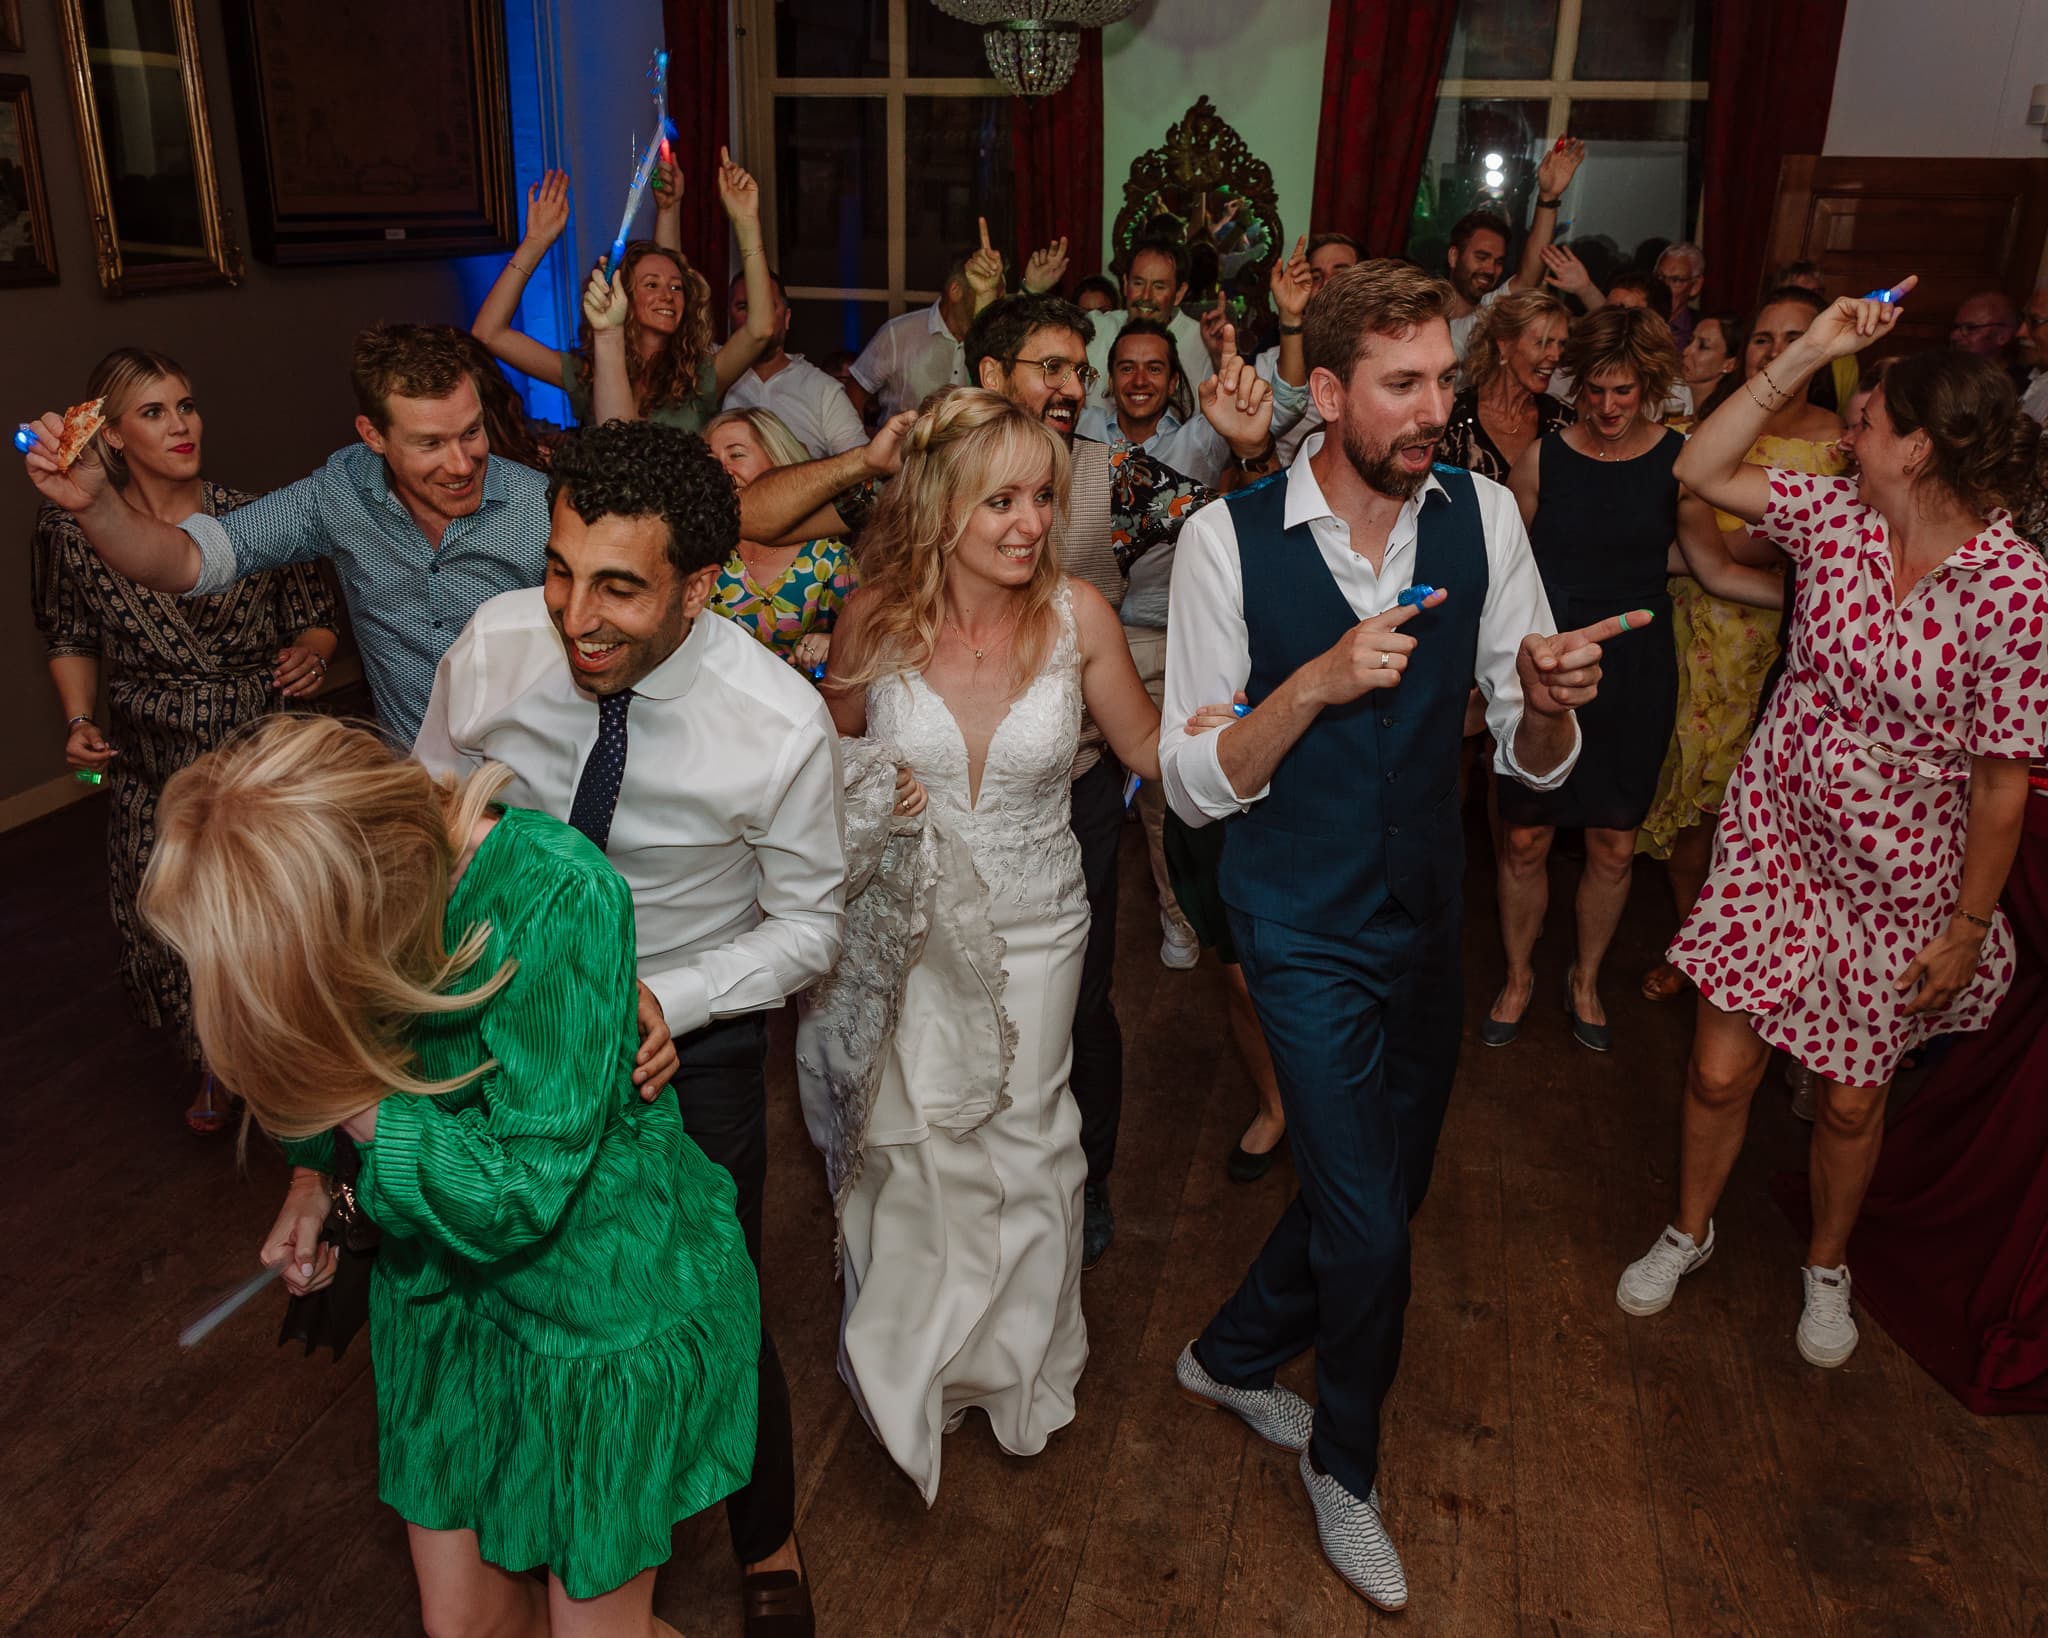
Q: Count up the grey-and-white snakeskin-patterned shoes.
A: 2